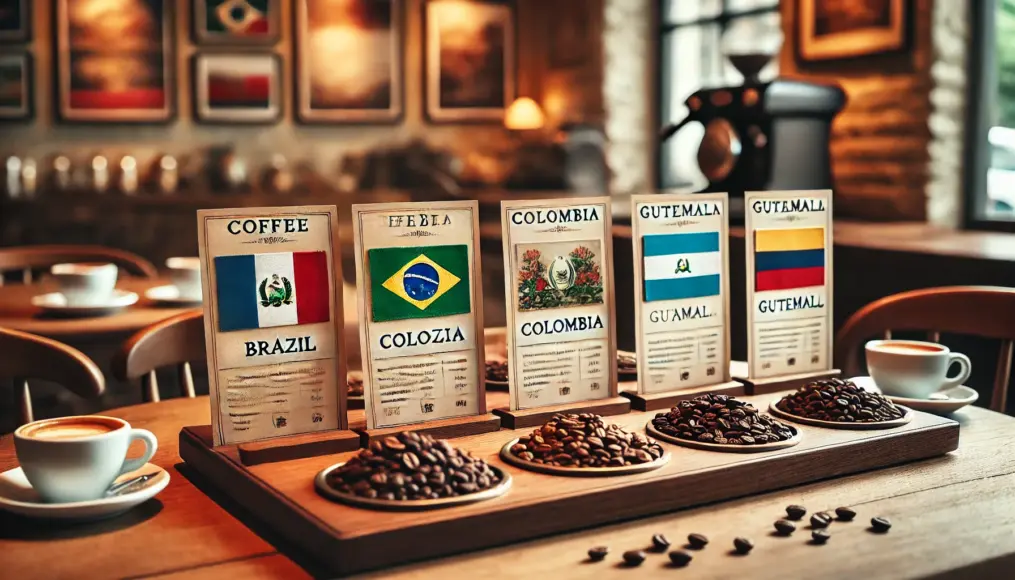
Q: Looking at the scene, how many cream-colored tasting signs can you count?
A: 5